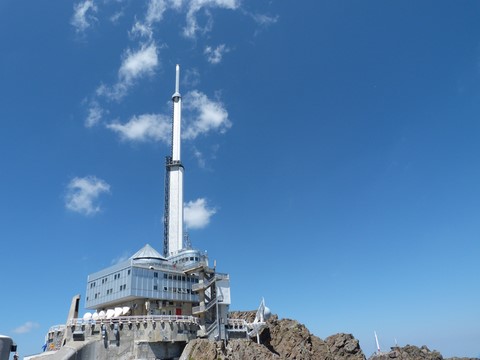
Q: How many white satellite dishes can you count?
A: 6